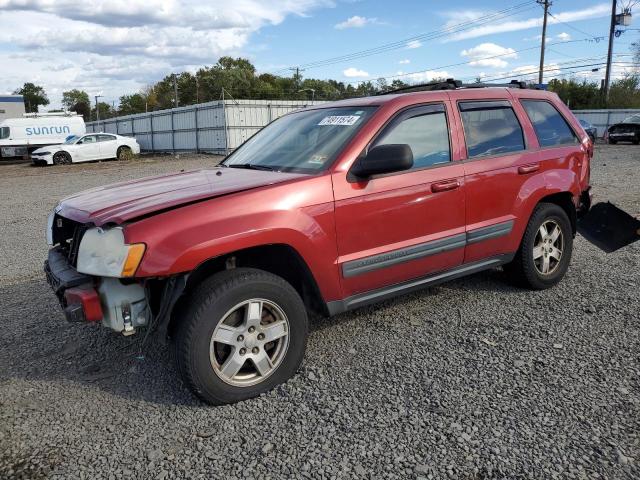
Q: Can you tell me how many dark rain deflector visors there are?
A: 2